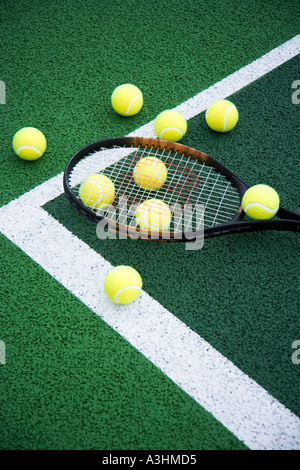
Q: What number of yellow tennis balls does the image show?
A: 9